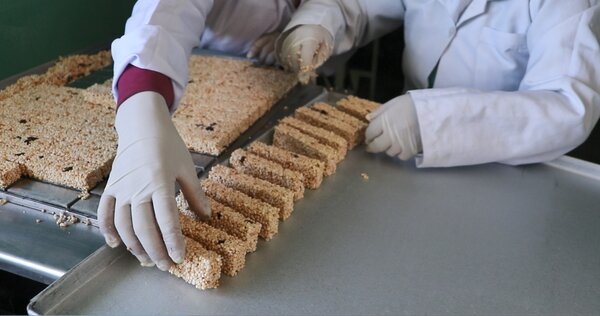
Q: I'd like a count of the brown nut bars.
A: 12